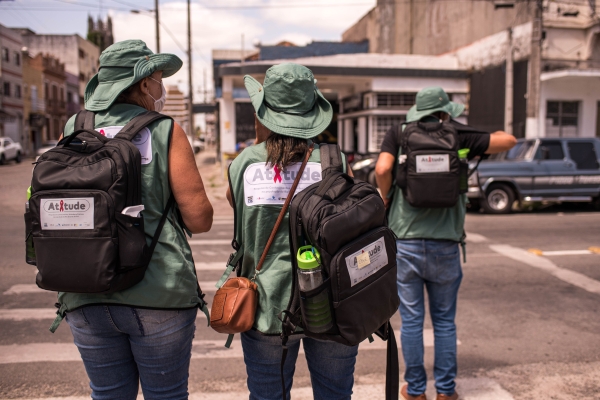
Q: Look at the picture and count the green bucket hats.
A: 3